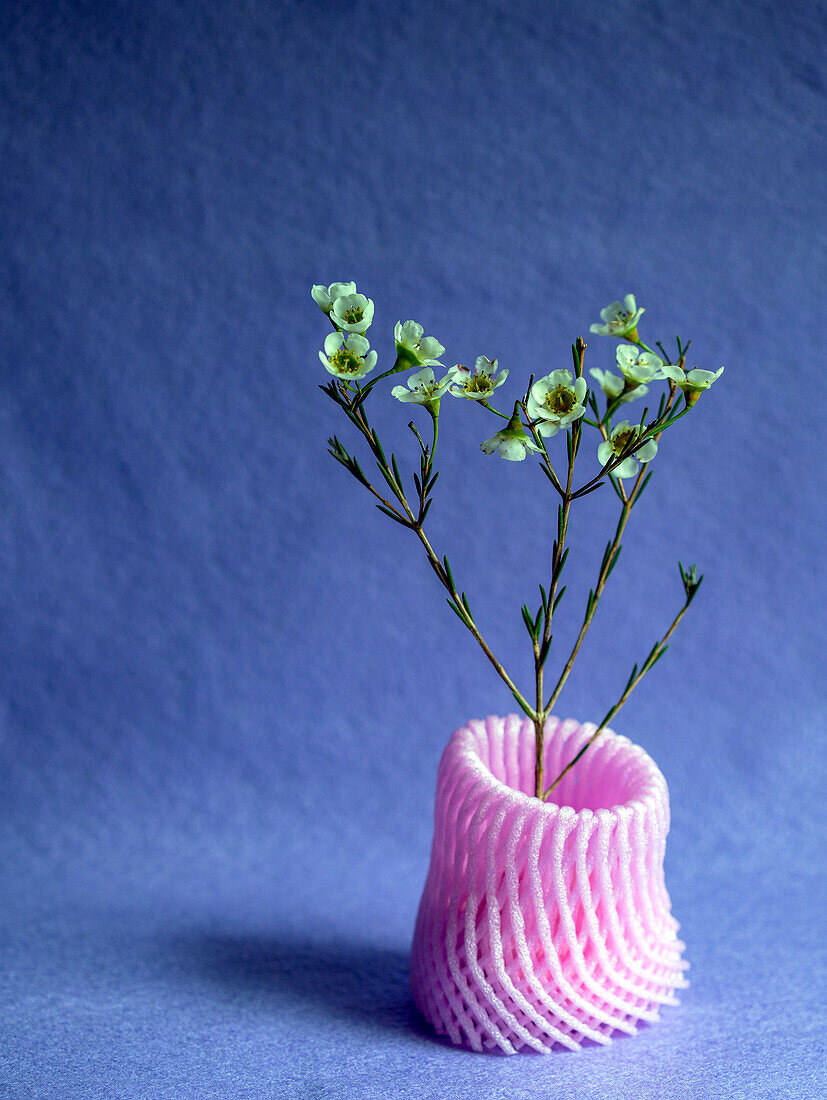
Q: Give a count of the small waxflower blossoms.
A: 13